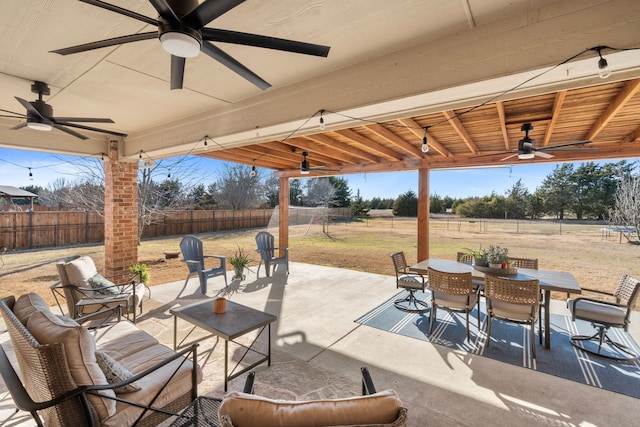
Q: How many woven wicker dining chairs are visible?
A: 6